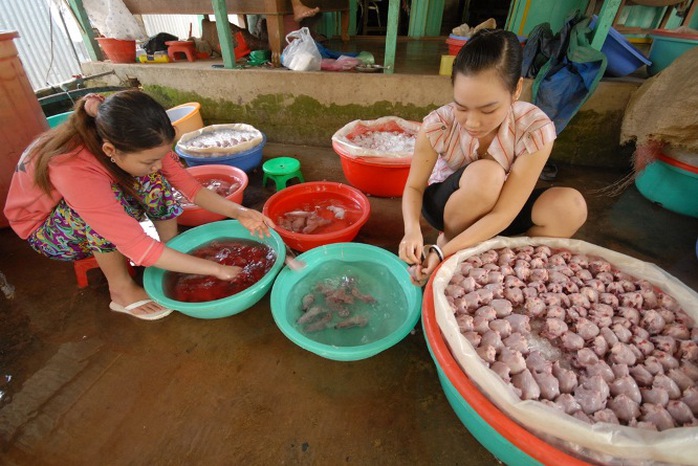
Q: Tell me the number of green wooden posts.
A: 4